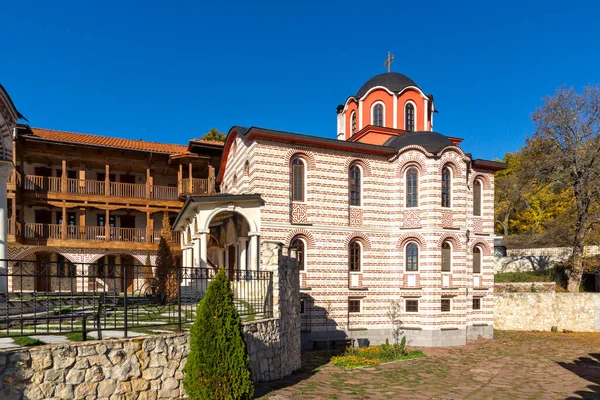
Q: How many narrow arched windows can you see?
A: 13